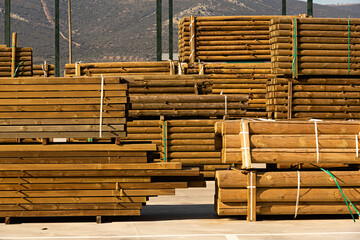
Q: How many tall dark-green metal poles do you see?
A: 6